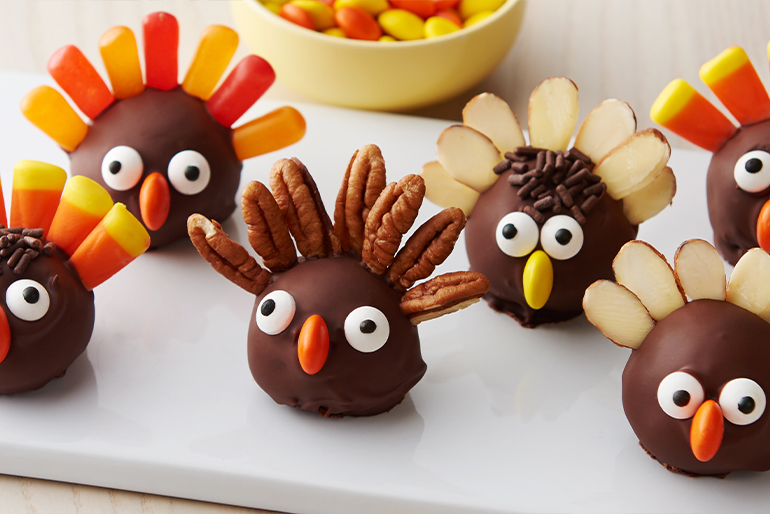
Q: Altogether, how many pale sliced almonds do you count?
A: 11